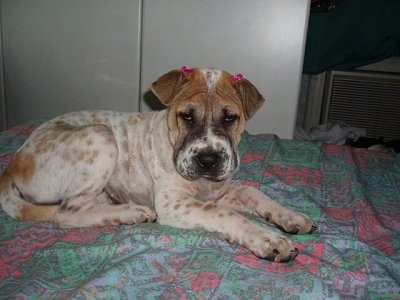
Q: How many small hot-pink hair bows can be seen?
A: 2